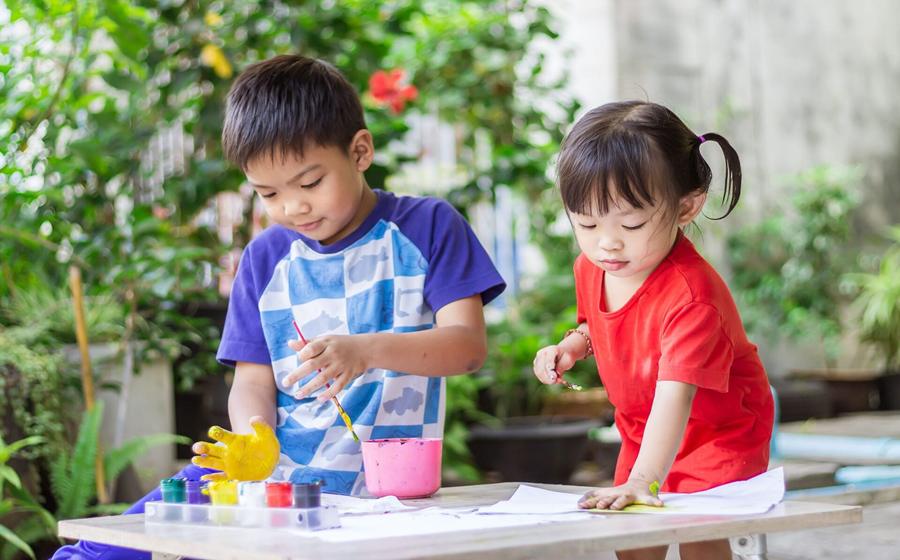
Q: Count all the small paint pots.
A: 6